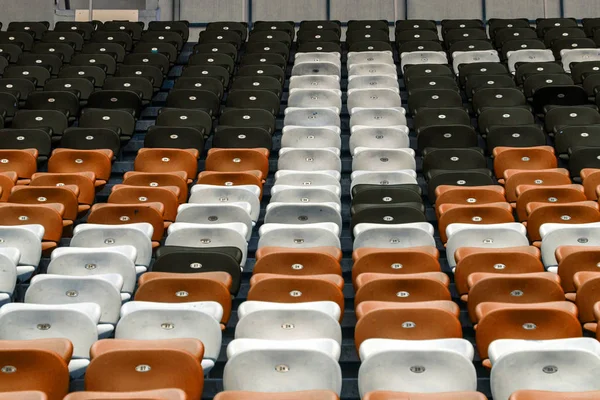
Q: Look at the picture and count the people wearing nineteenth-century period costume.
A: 0